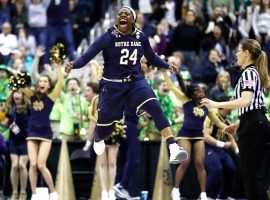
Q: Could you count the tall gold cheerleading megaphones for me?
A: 3